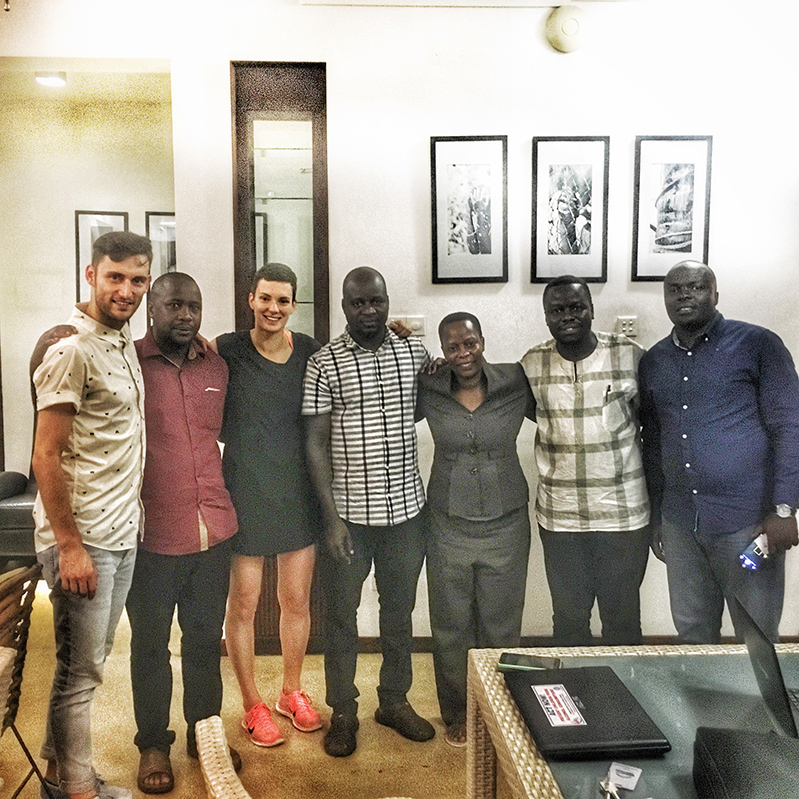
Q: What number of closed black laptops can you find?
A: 1